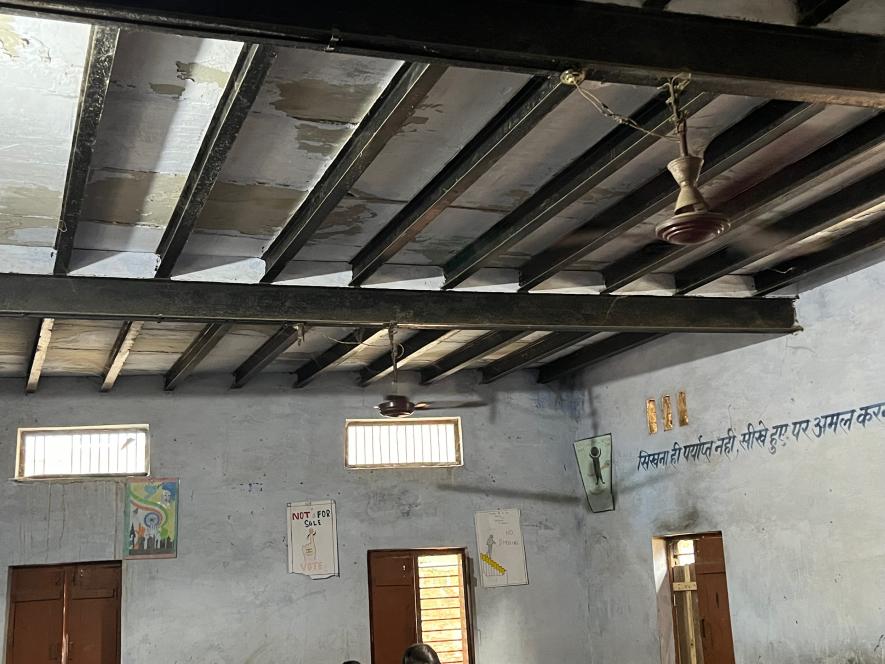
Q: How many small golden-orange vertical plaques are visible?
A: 3